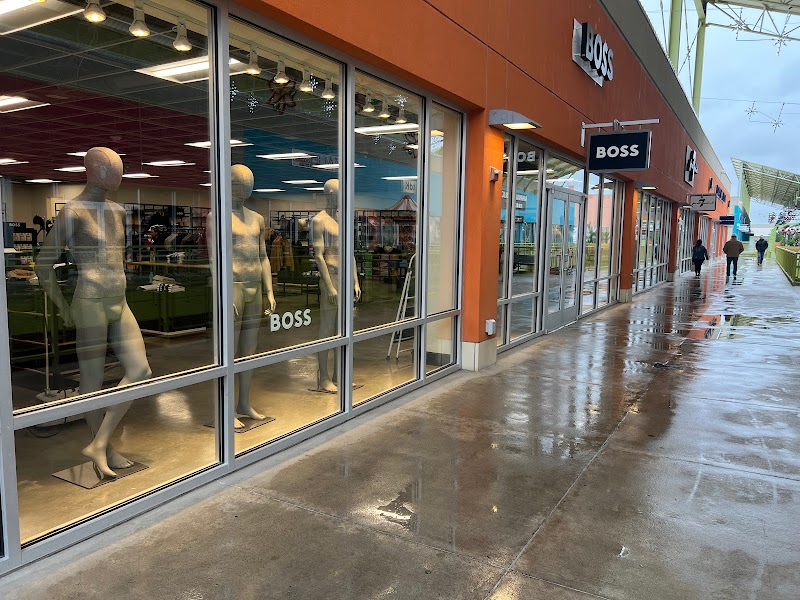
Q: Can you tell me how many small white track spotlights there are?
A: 10